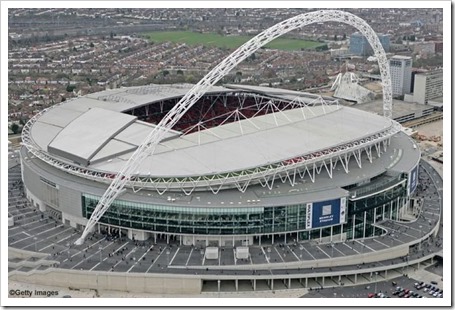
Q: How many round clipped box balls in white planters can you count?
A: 0